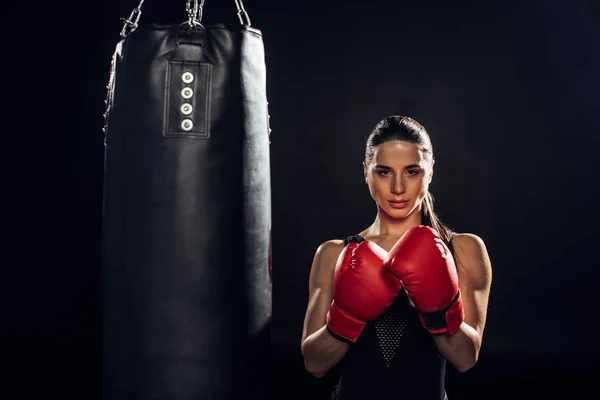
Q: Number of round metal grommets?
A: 4